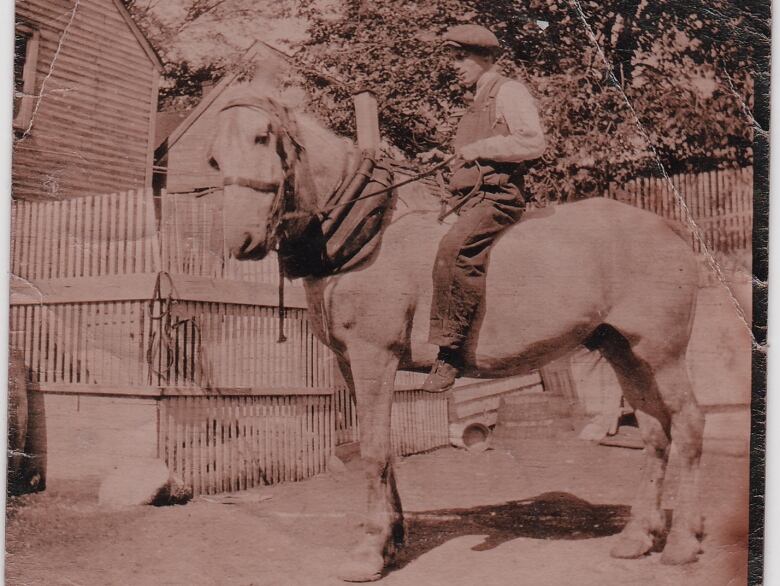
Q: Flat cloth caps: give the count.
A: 1